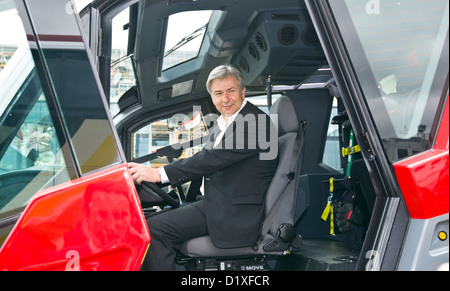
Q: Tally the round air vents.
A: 5